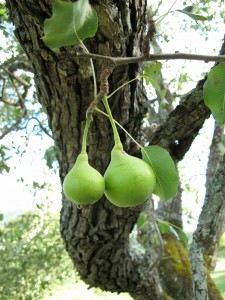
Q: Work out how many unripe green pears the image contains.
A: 2